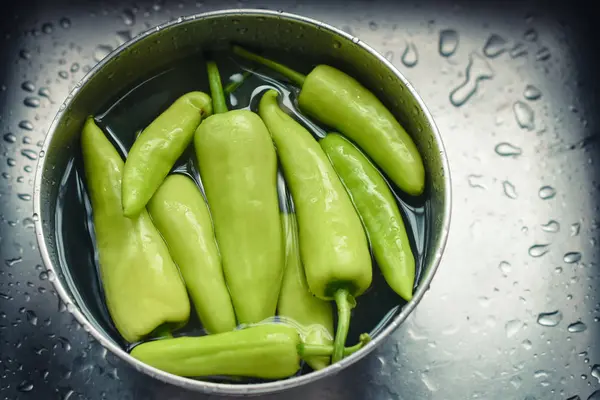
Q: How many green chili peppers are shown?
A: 9